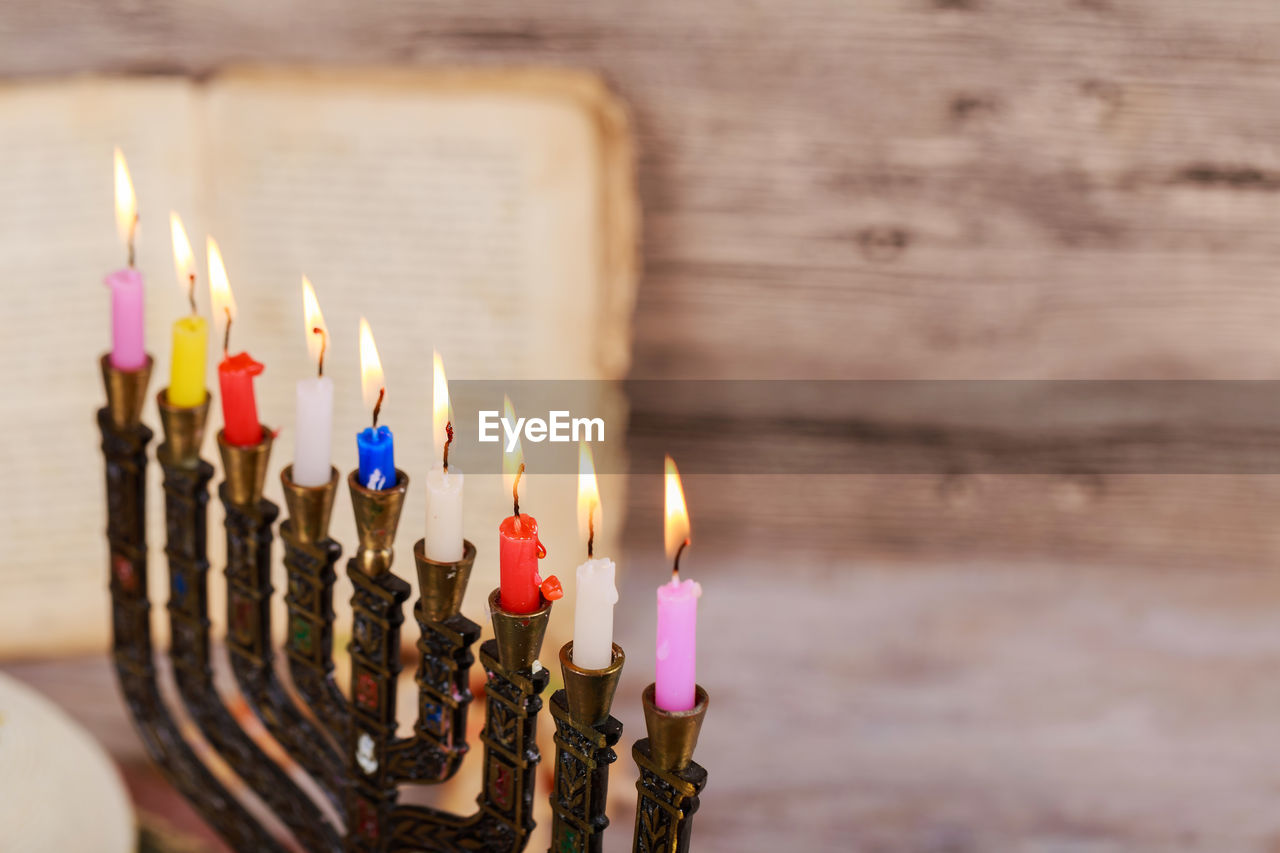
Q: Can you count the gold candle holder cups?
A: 9